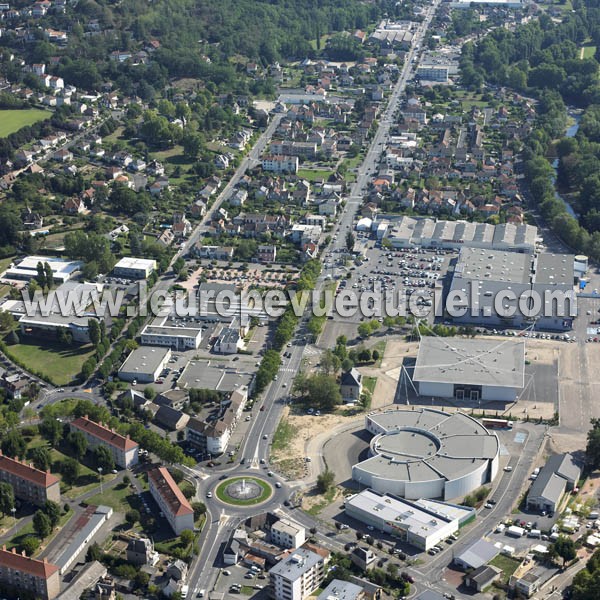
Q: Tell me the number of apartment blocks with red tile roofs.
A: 4